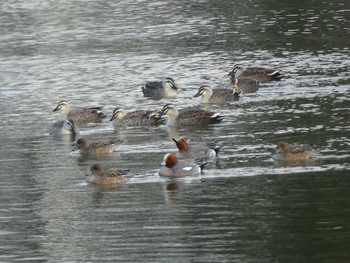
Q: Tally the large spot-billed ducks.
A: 8